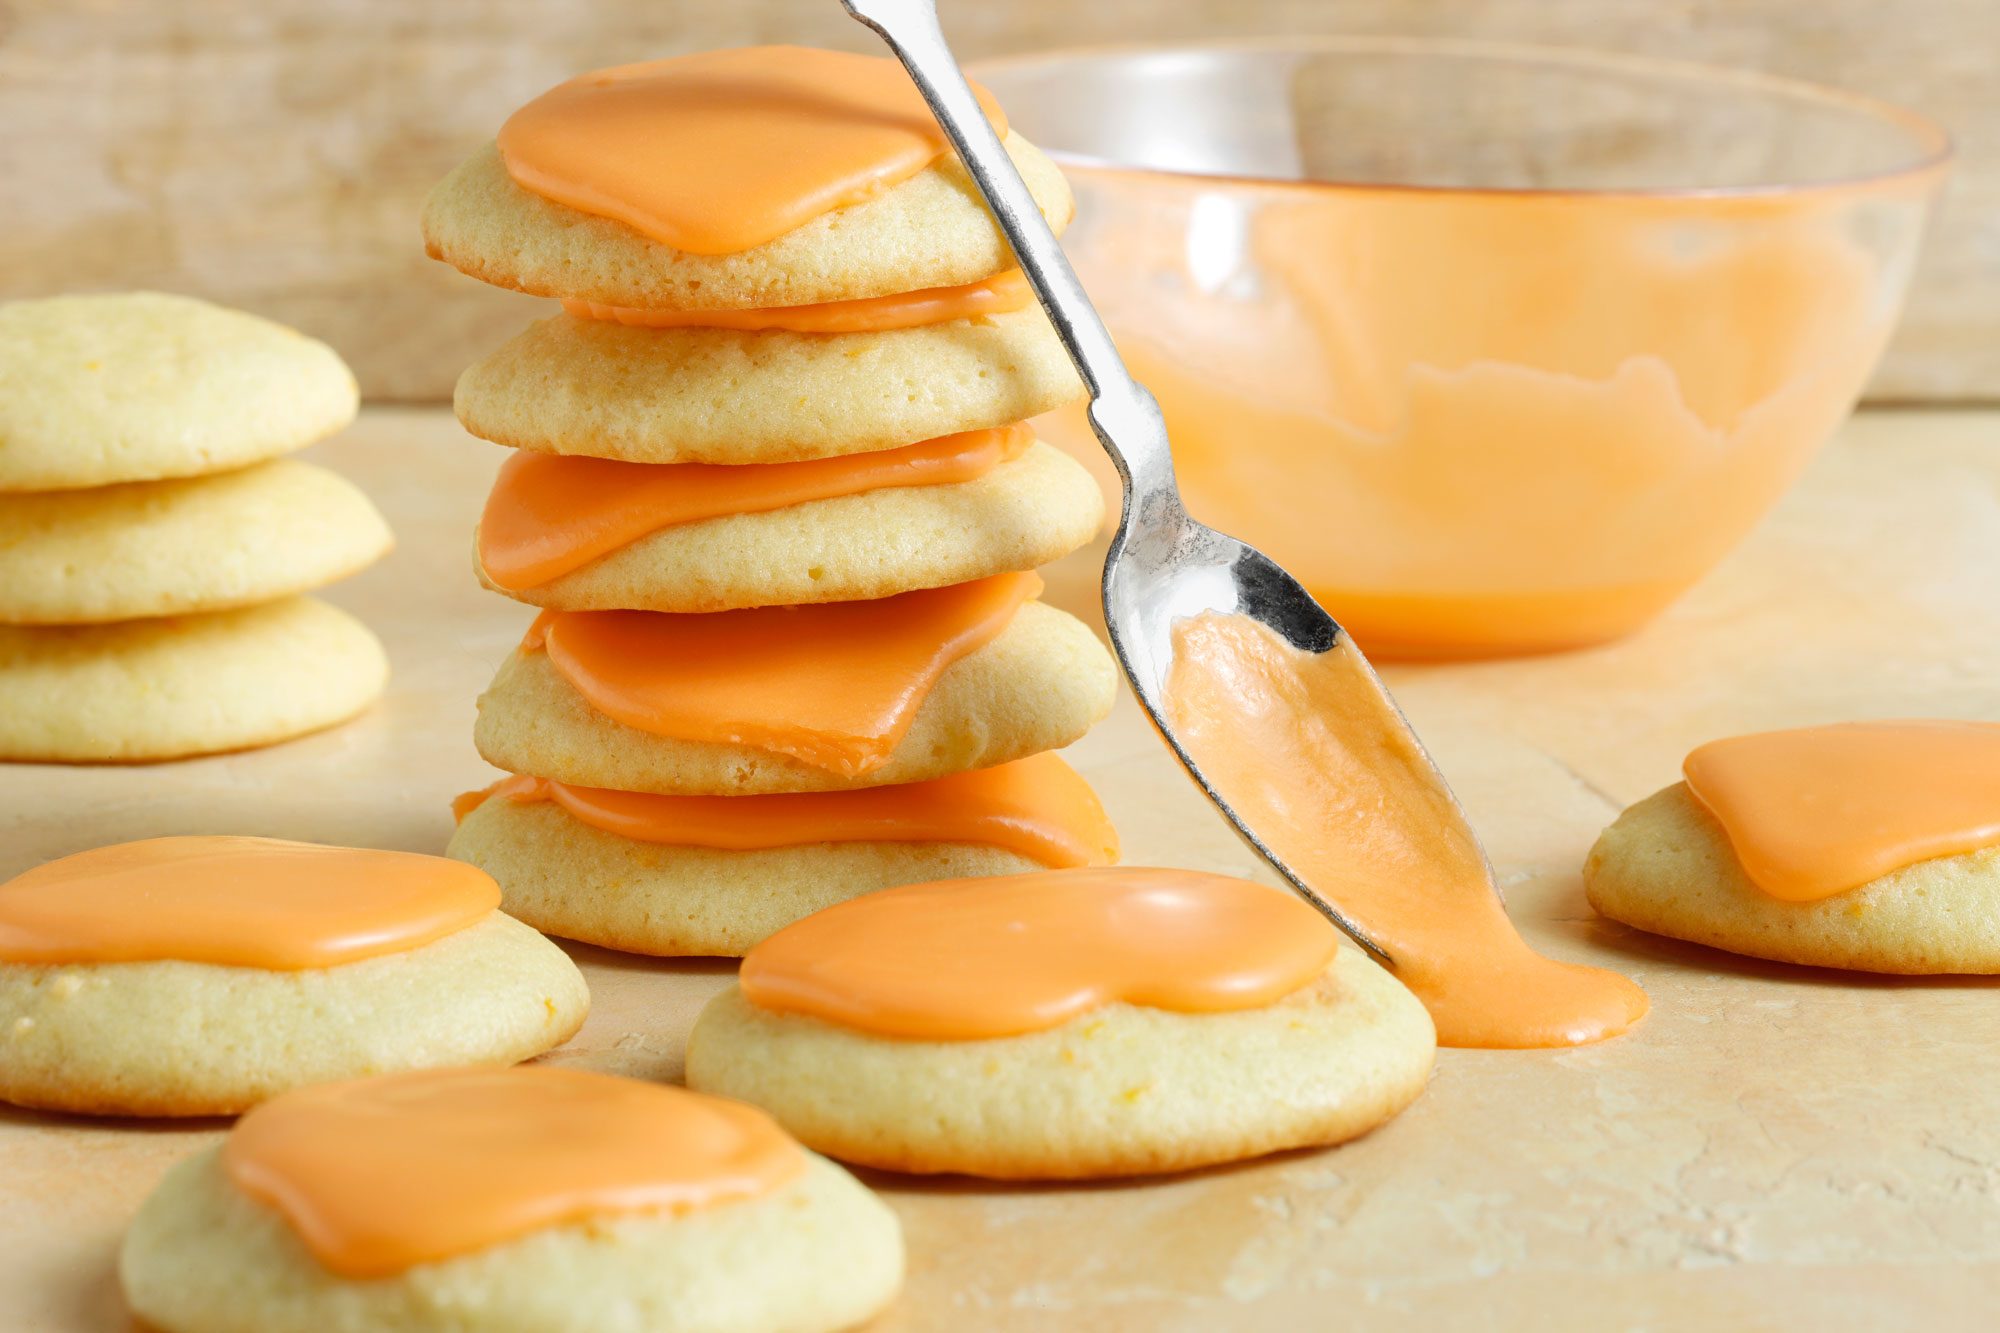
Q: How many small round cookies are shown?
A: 12